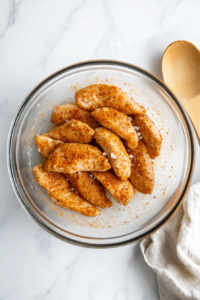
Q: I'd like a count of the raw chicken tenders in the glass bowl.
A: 12